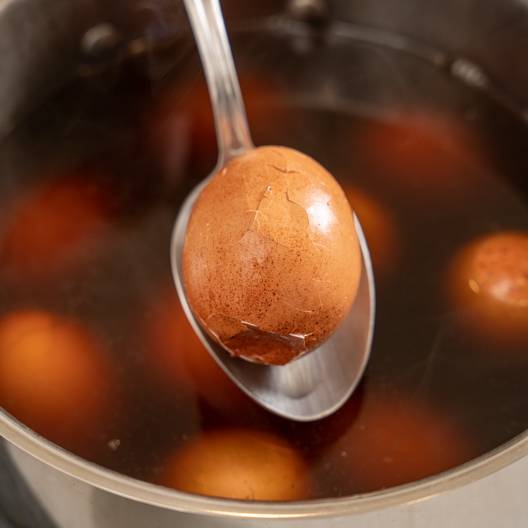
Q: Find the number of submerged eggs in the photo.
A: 9